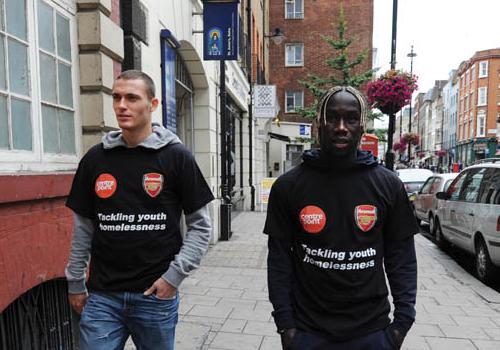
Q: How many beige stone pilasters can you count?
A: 1